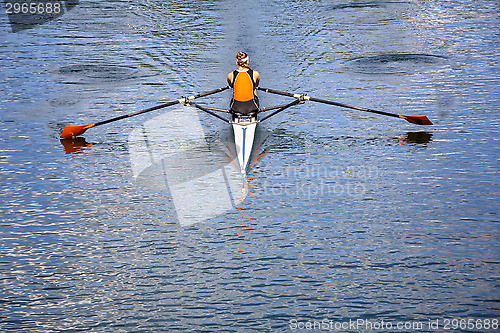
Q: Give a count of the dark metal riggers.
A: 2